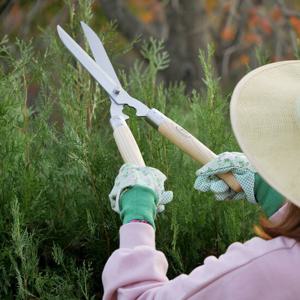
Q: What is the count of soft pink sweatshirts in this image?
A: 1